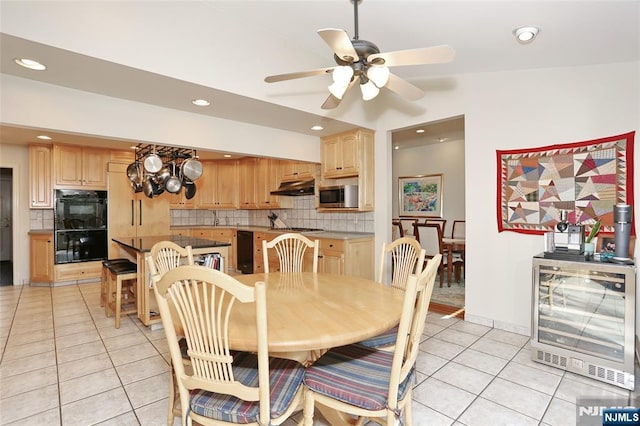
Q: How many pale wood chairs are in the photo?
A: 5